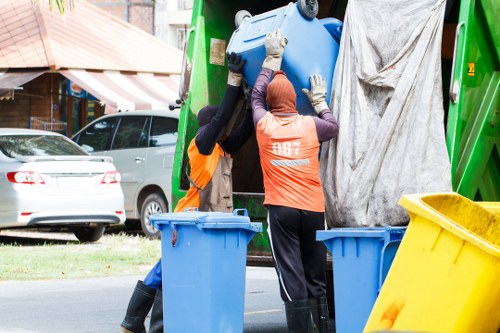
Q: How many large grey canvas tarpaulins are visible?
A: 1